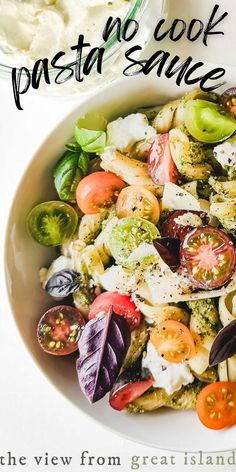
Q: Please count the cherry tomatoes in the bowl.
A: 14